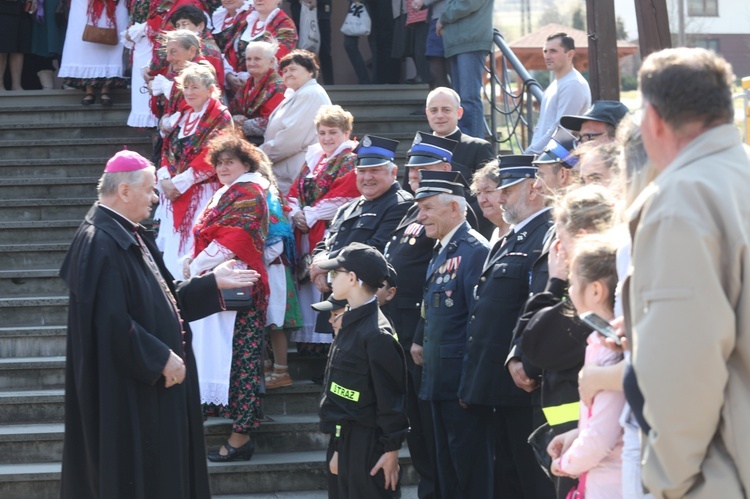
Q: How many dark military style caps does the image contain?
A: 5